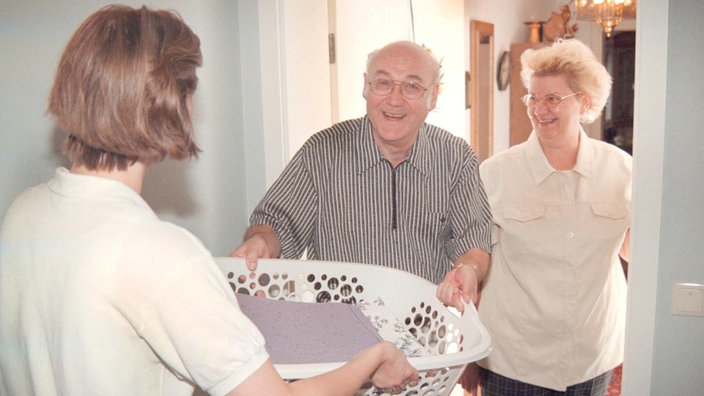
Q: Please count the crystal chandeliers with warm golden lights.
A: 1